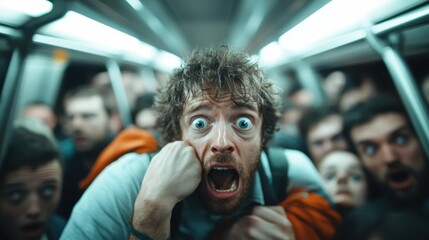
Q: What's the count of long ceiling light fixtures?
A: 2